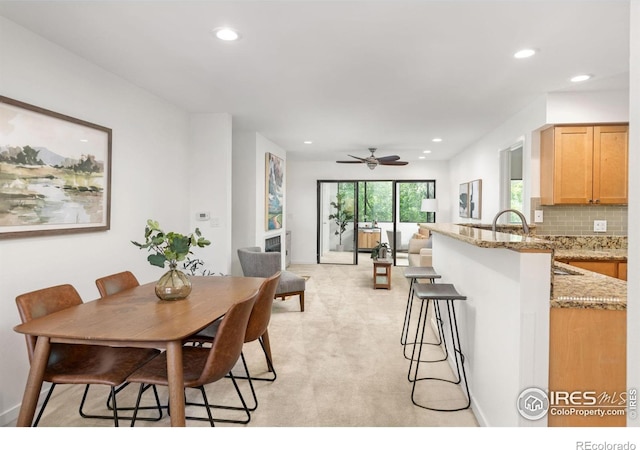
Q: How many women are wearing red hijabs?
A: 0